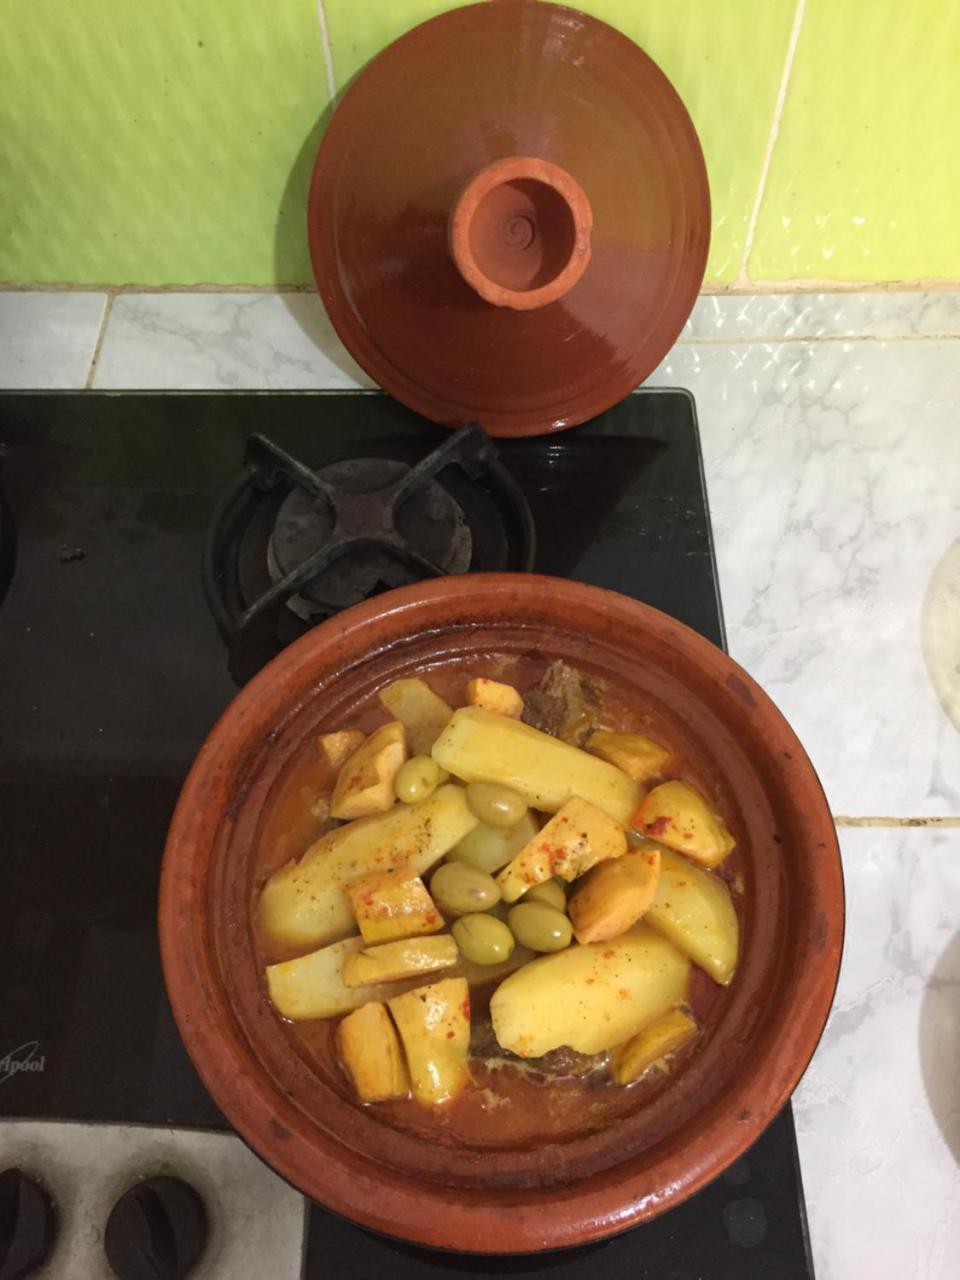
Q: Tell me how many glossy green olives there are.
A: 6